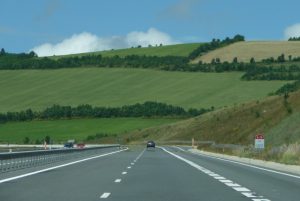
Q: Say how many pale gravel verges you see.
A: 1